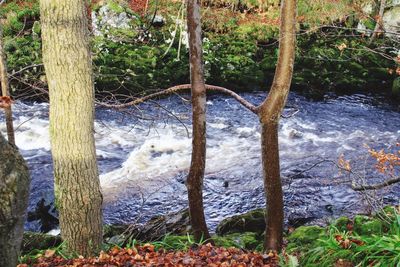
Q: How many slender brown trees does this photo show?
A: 2